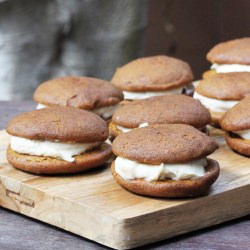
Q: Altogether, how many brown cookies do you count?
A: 8